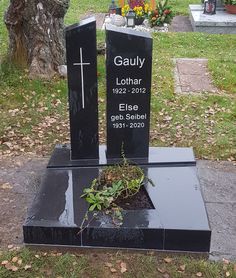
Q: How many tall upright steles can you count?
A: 2